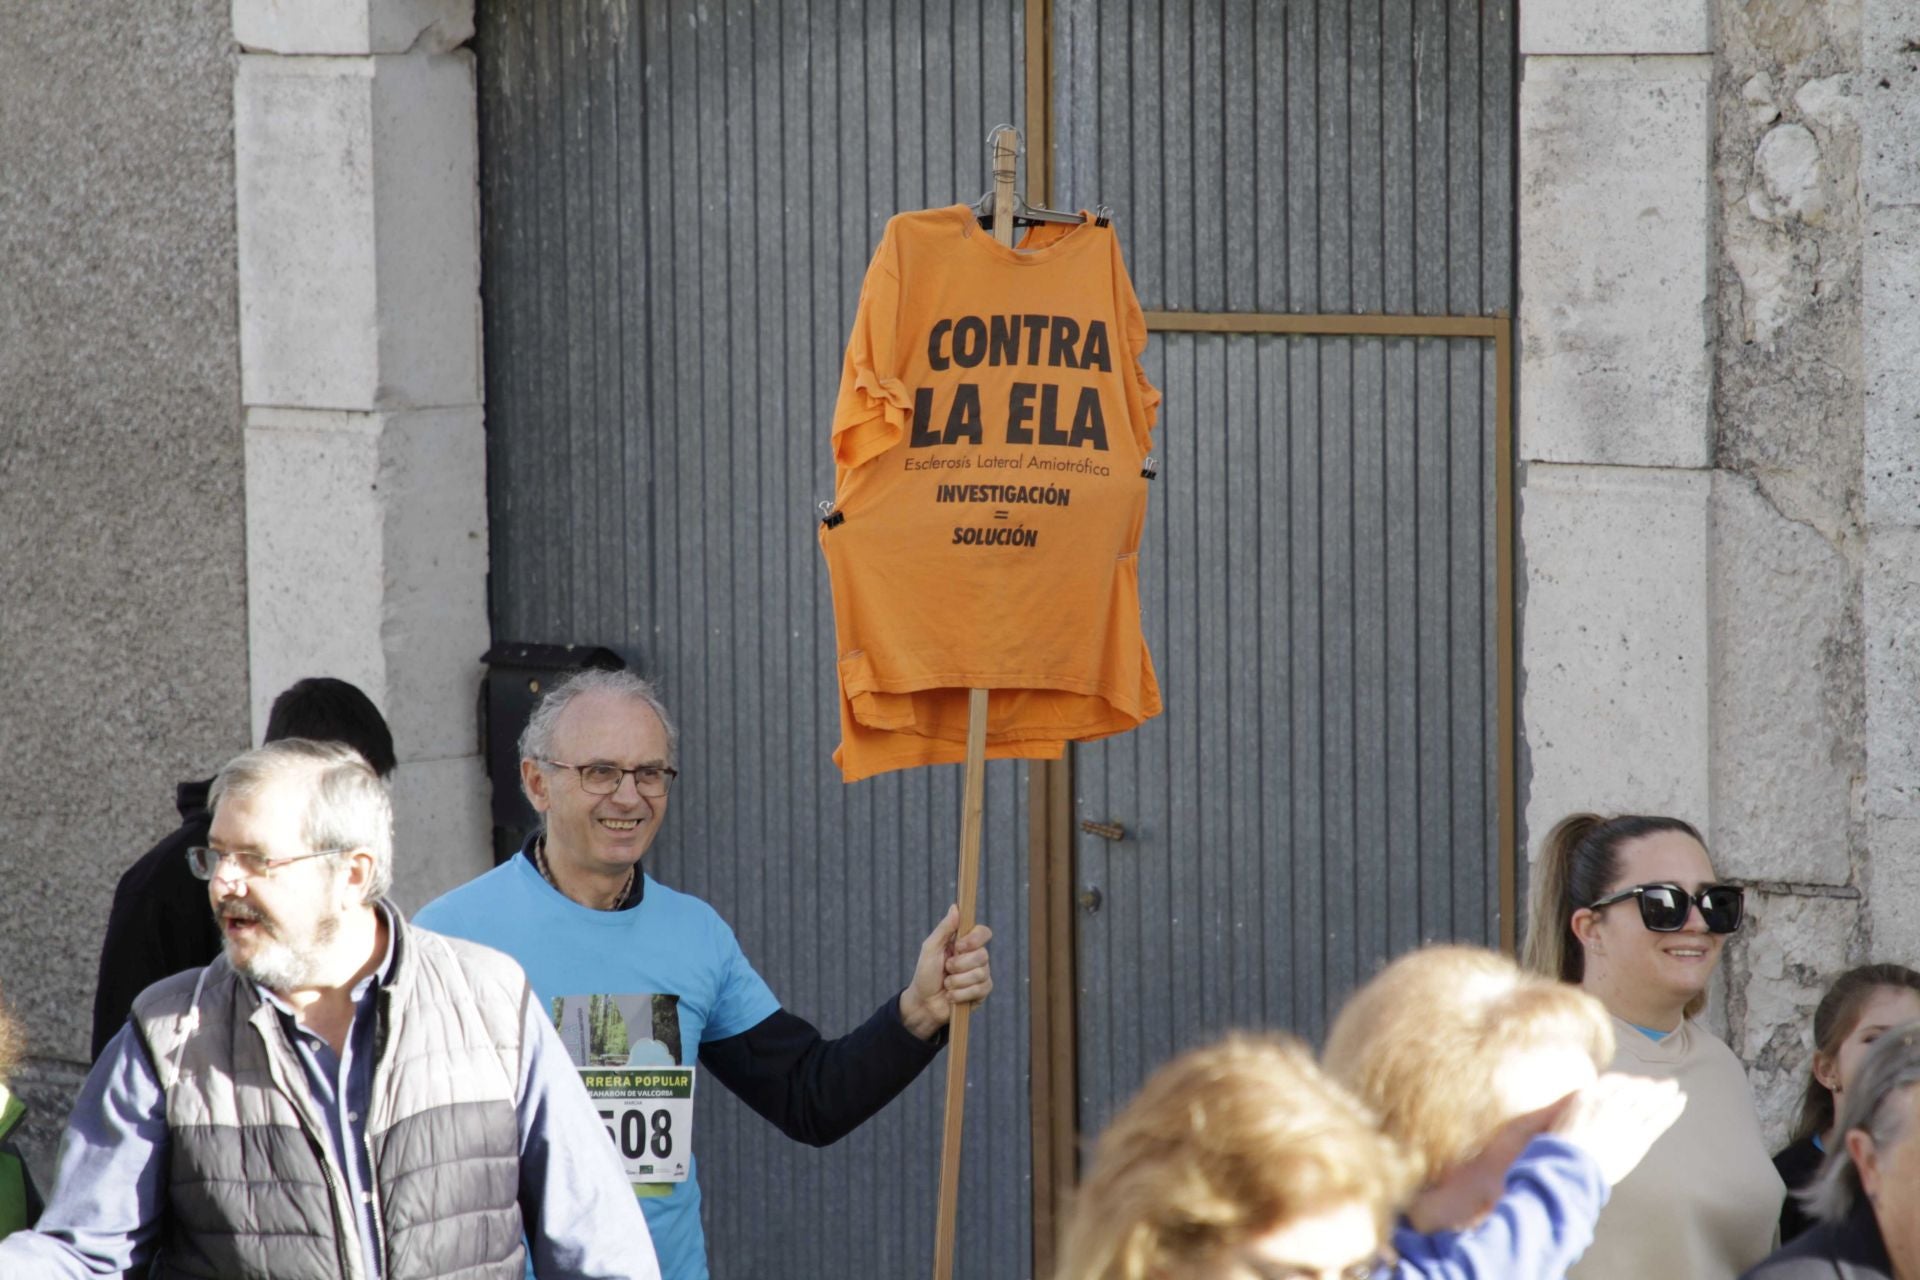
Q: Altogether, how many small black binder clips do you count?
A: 3